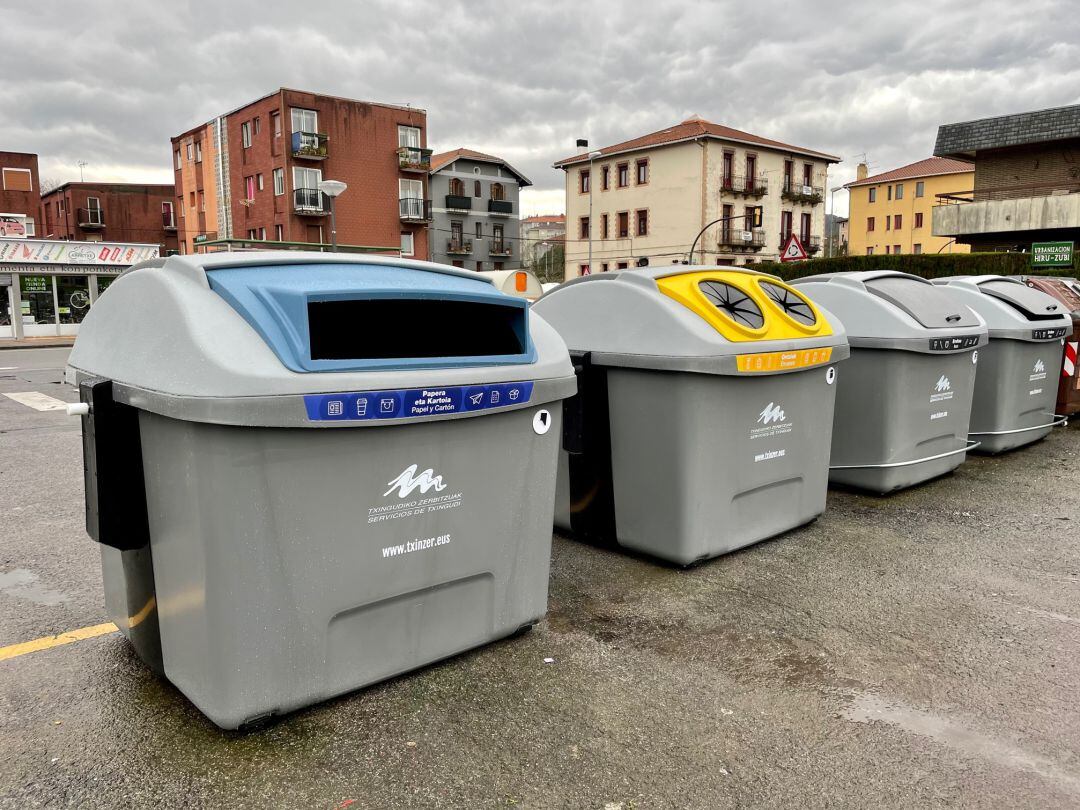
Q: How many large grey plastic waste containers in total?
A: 4